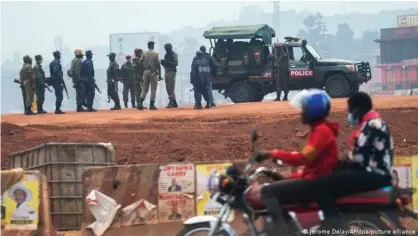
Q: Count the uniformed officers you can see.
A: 13